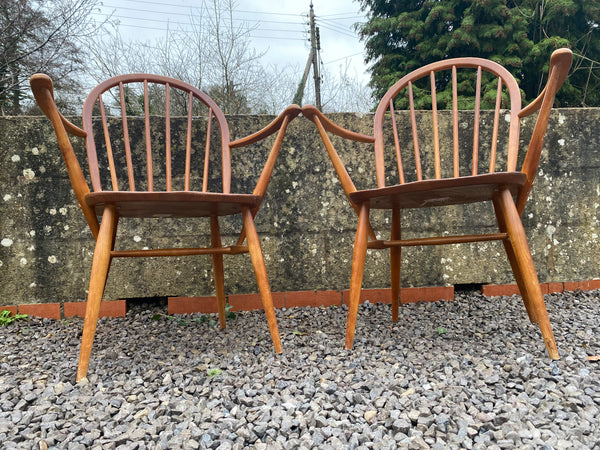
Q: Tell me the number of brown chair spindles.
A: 12